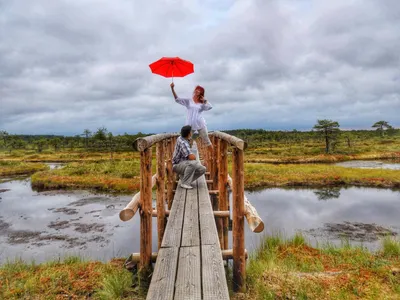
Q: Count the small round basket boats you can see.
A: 0